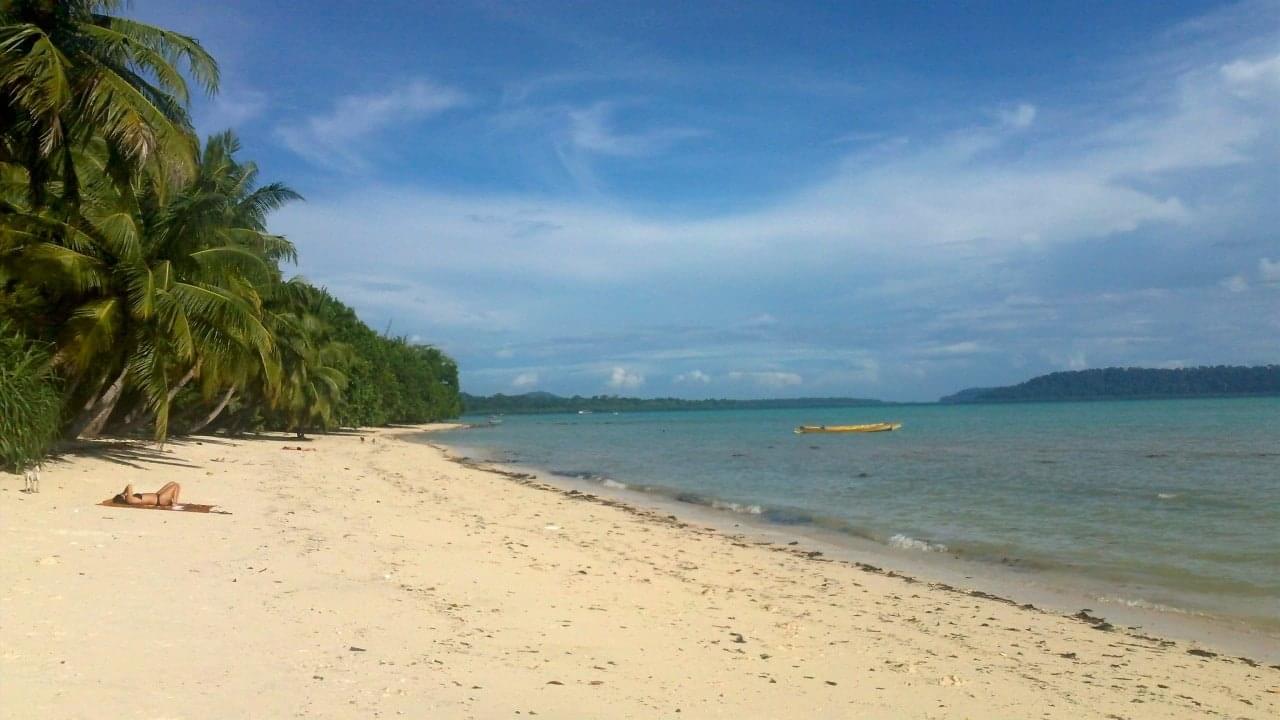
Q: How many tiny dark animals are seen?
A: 2